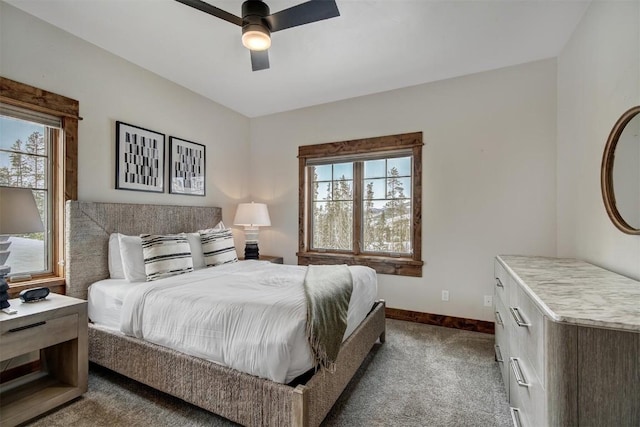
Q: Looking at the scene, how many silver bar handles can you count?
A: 6